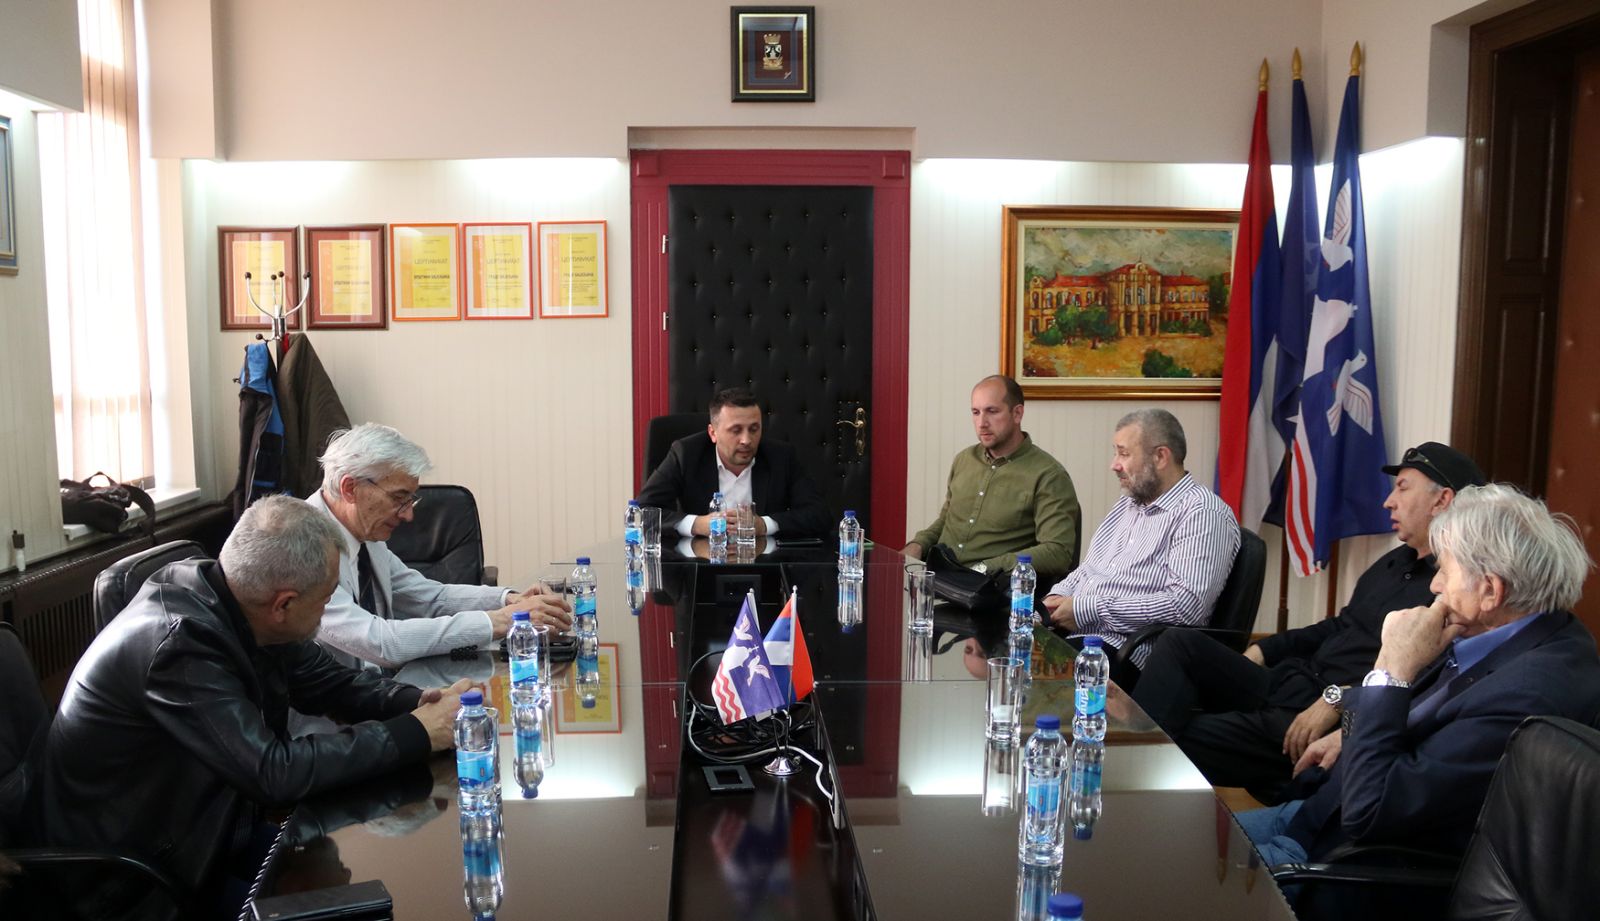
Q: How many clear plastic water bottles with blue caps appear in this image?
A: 10